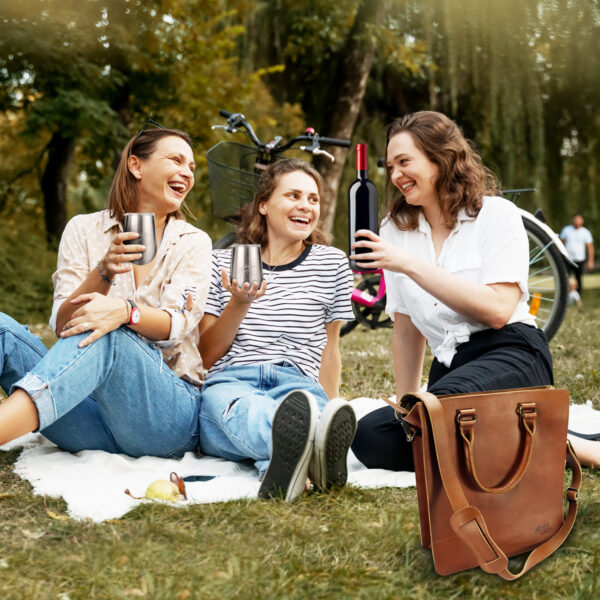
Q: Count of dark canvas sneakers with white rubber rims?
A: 2